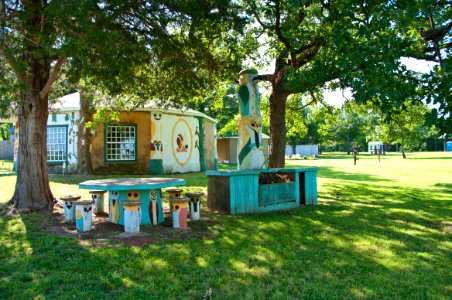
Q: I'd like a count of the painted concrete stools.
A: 7